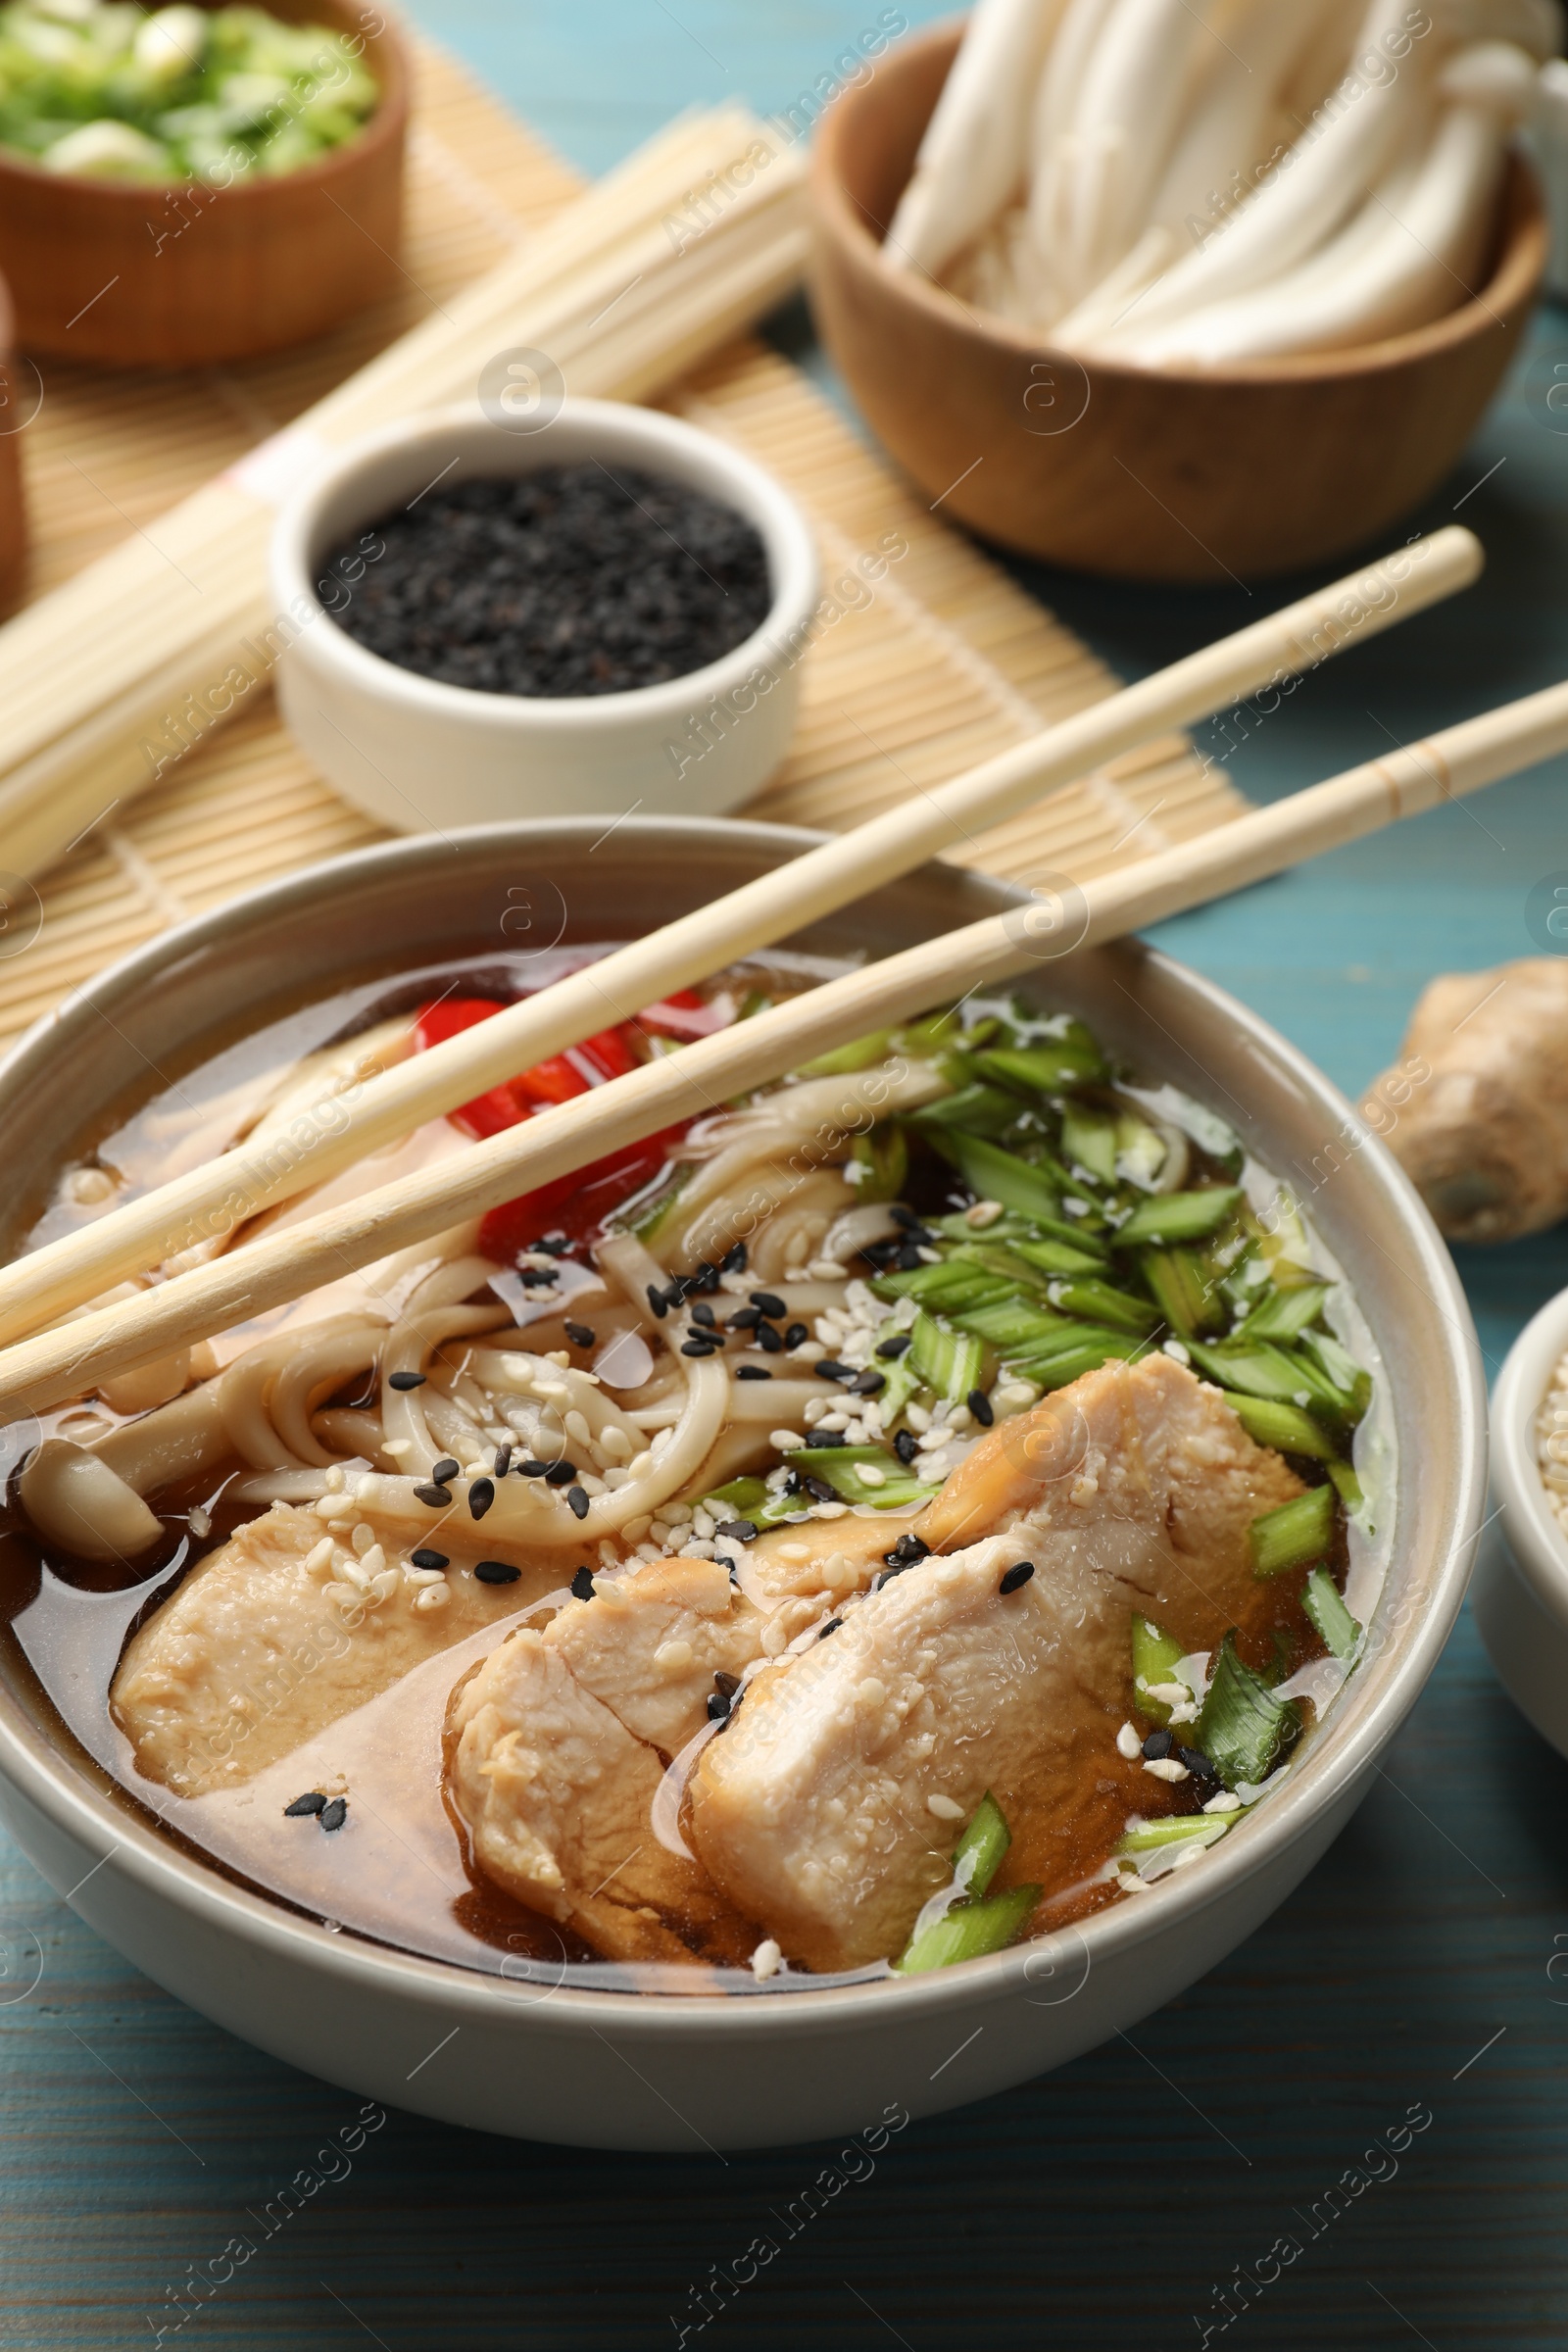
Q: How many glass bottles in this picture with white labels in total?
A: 0